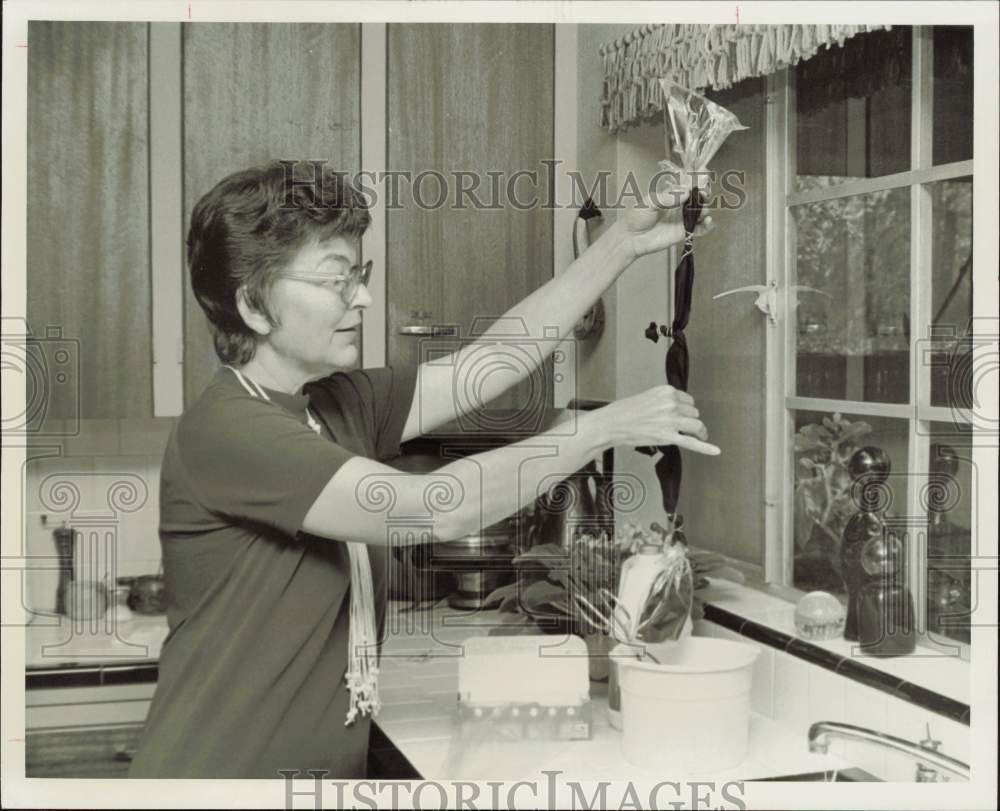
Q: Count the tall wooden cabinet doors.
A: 3